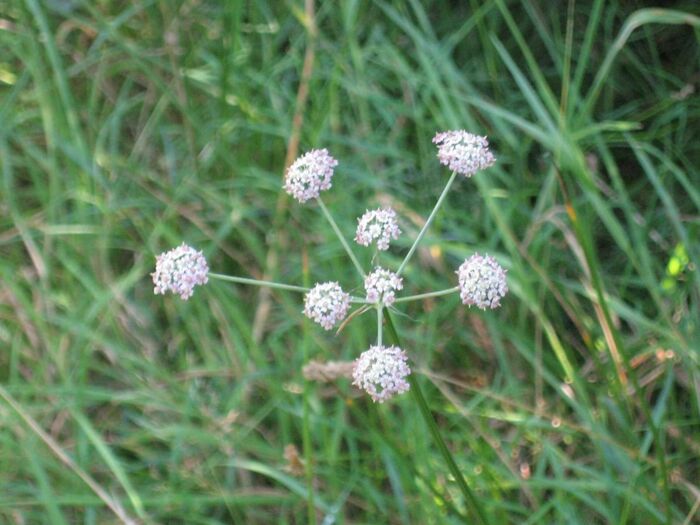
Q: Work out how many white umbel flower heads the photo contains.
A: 8